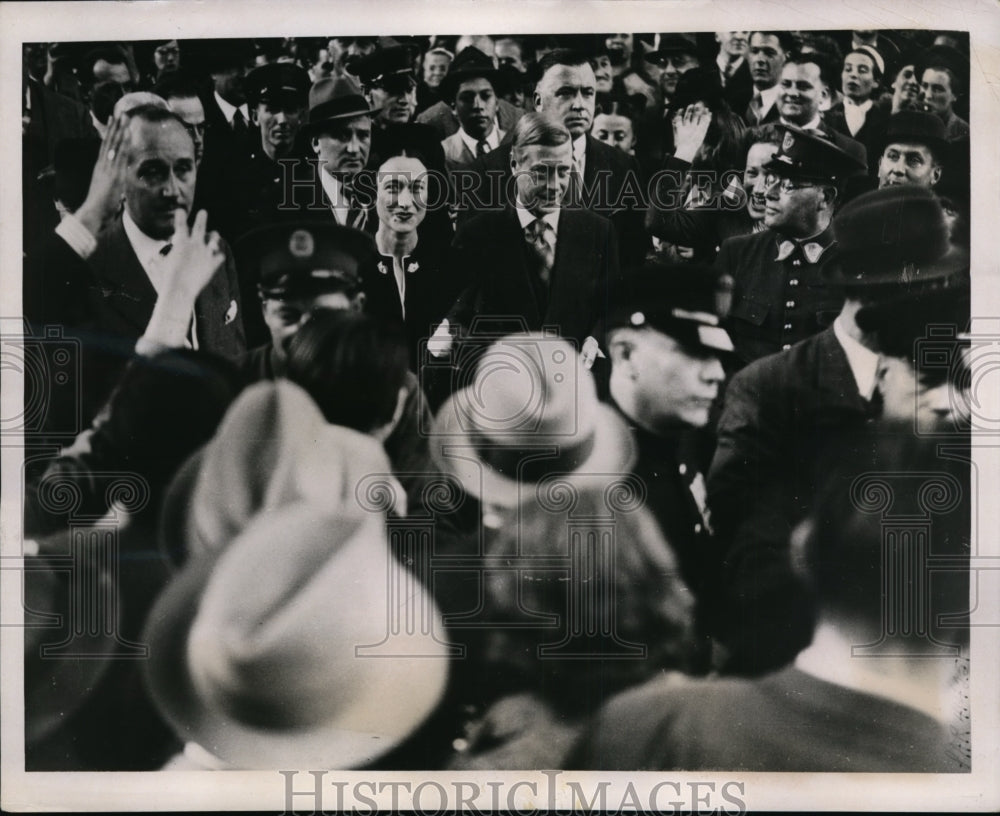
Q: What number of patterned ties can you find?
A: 2